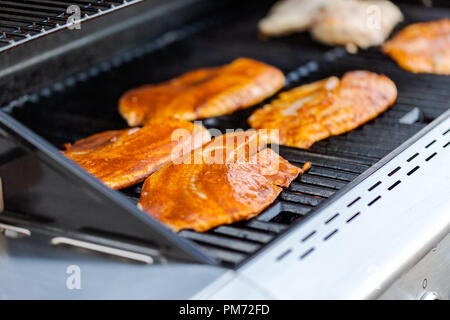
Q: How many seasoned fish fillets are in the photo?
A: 5